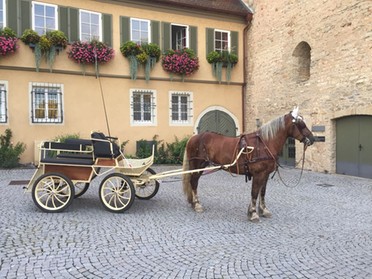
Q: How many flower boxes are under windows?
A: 6